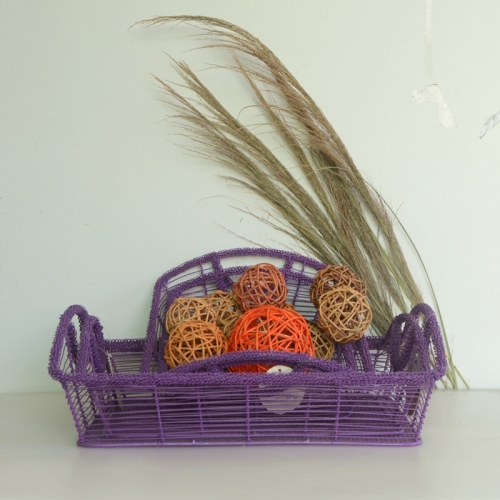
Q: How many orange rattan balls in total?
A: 1